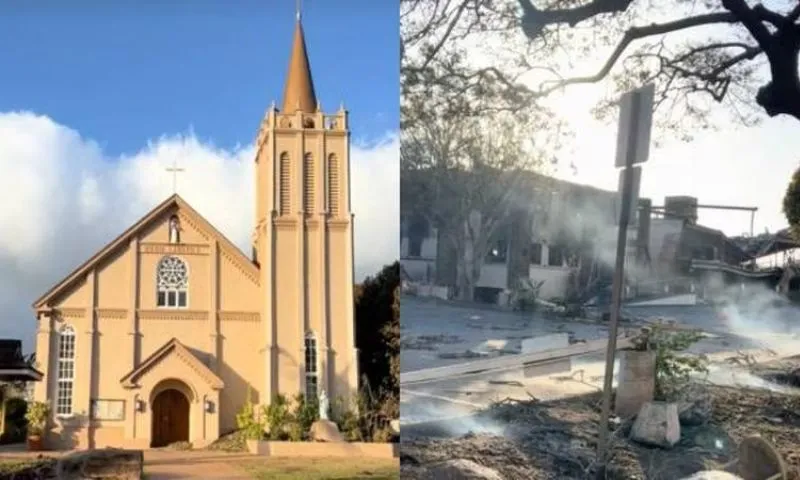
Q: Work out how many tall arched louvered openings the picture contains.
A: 3